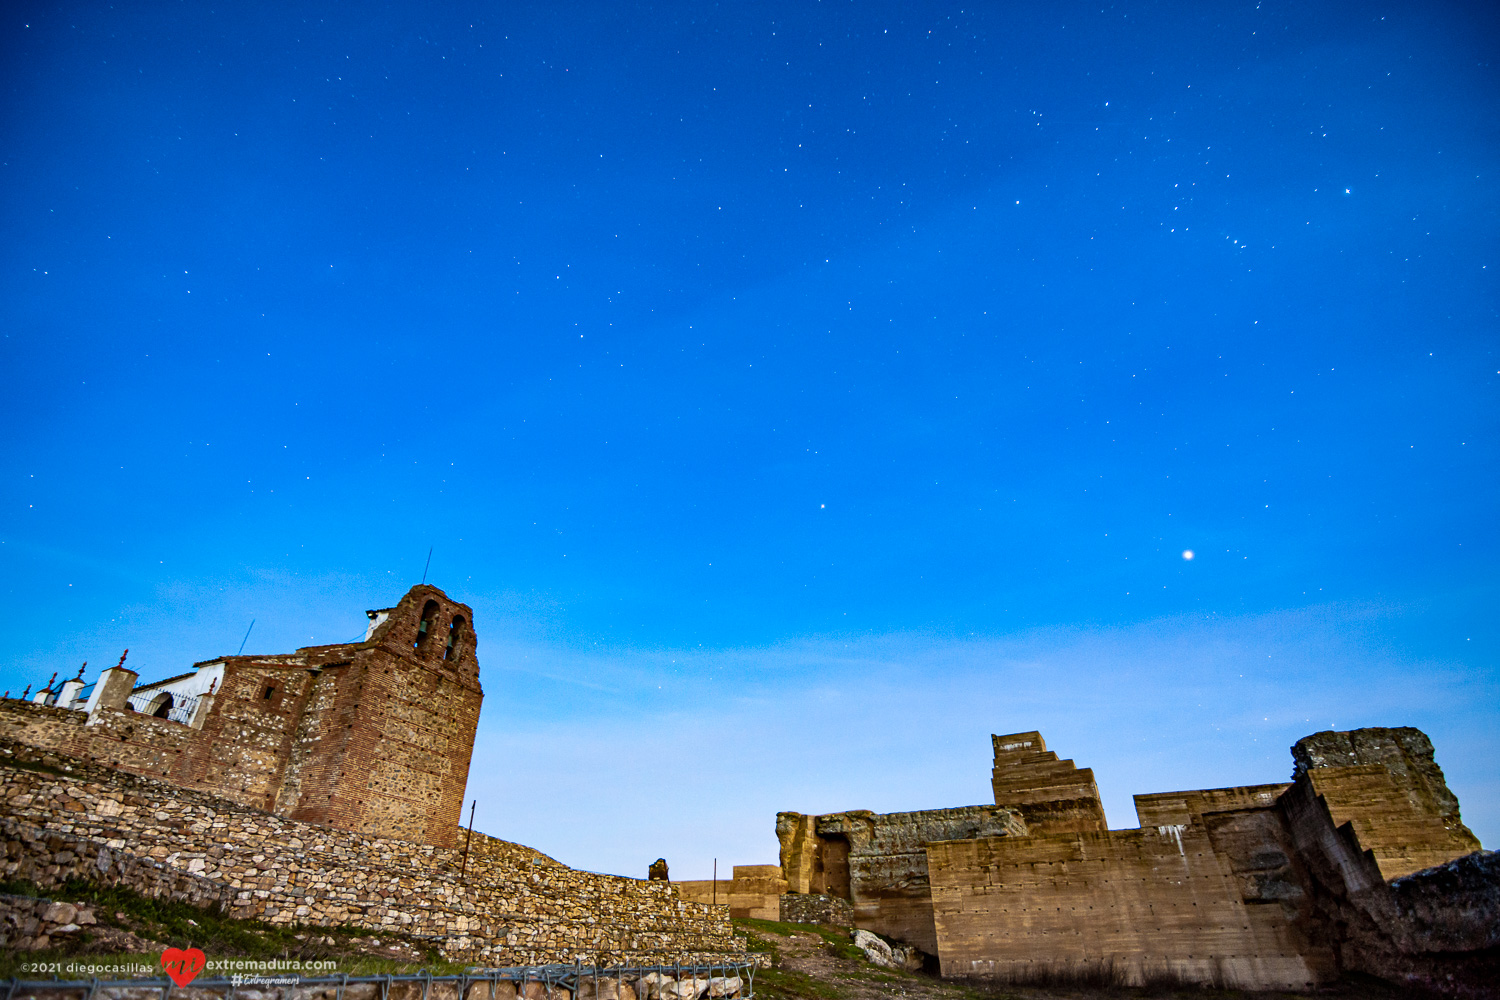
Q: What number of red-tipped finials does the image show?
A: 6